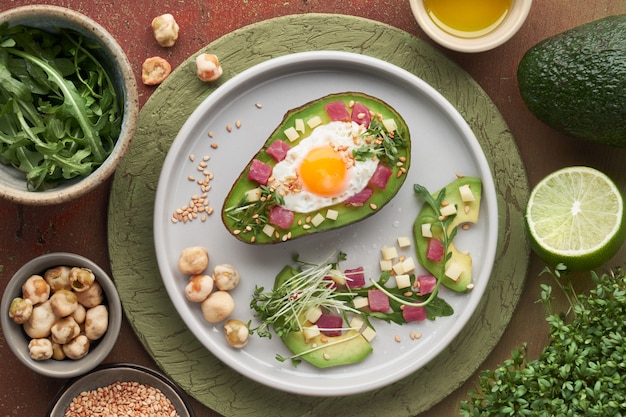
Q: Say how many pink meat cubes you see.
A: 14